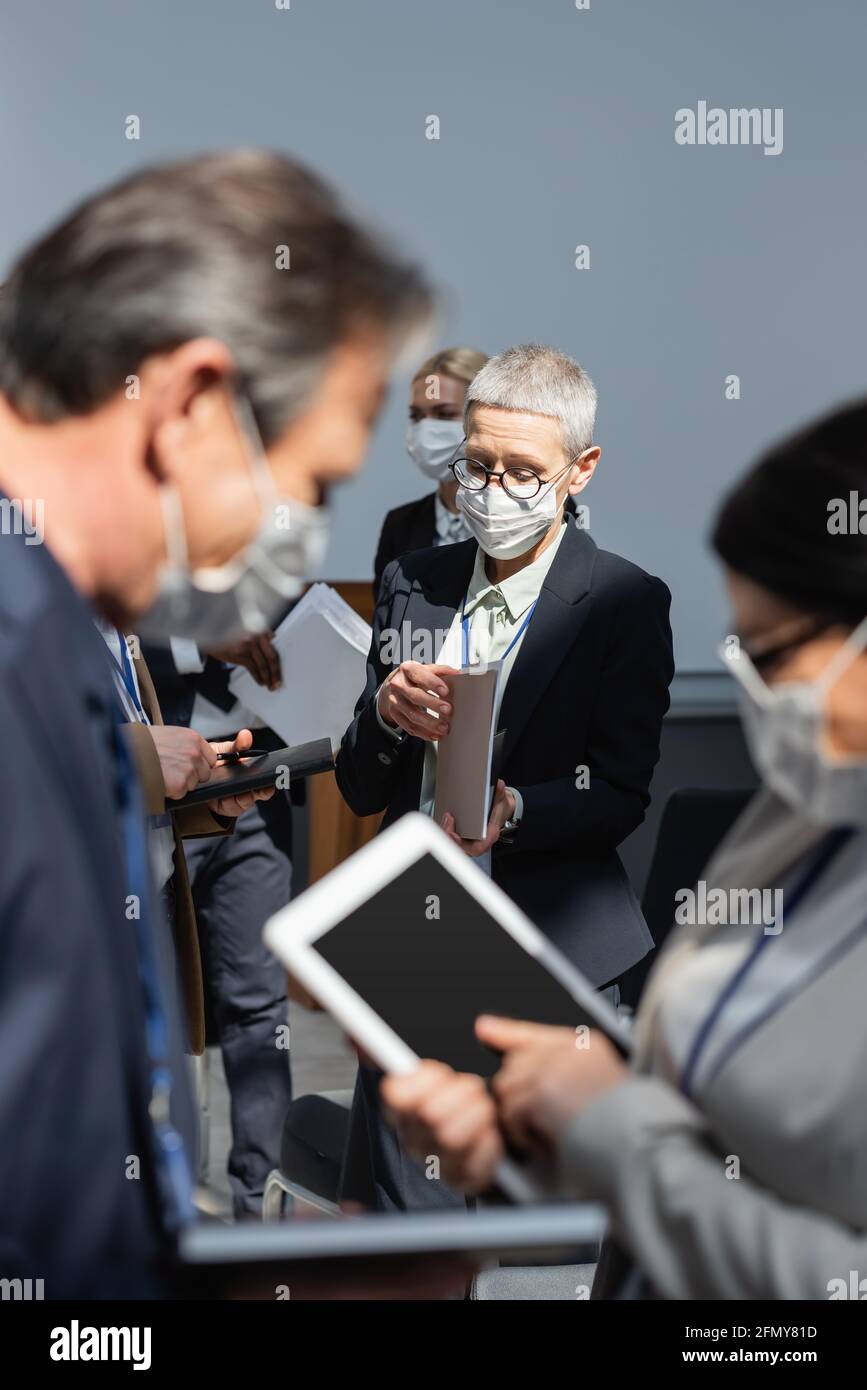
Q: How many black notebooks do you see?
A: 1